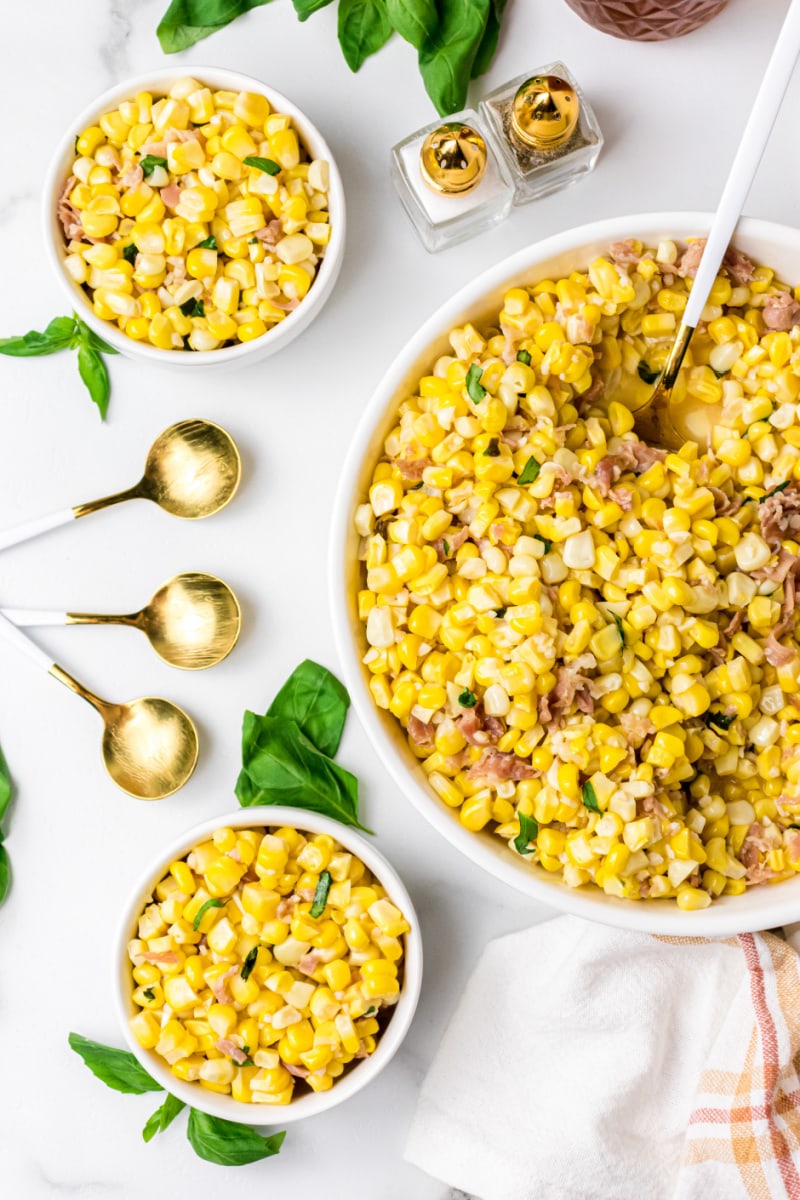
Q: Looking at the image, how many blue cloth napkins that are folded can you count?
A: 0